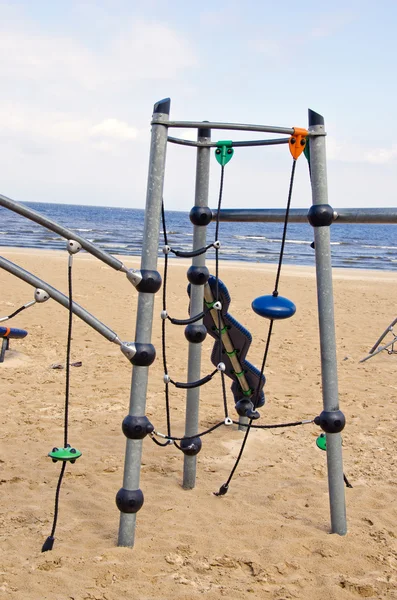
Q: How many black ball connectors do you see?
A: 11